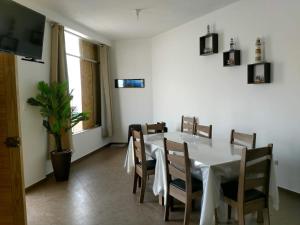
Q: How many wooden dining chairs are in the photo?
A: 7